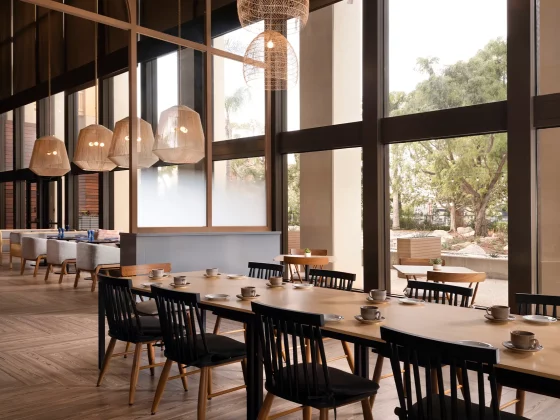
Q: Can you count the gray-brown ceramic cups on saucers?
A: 9